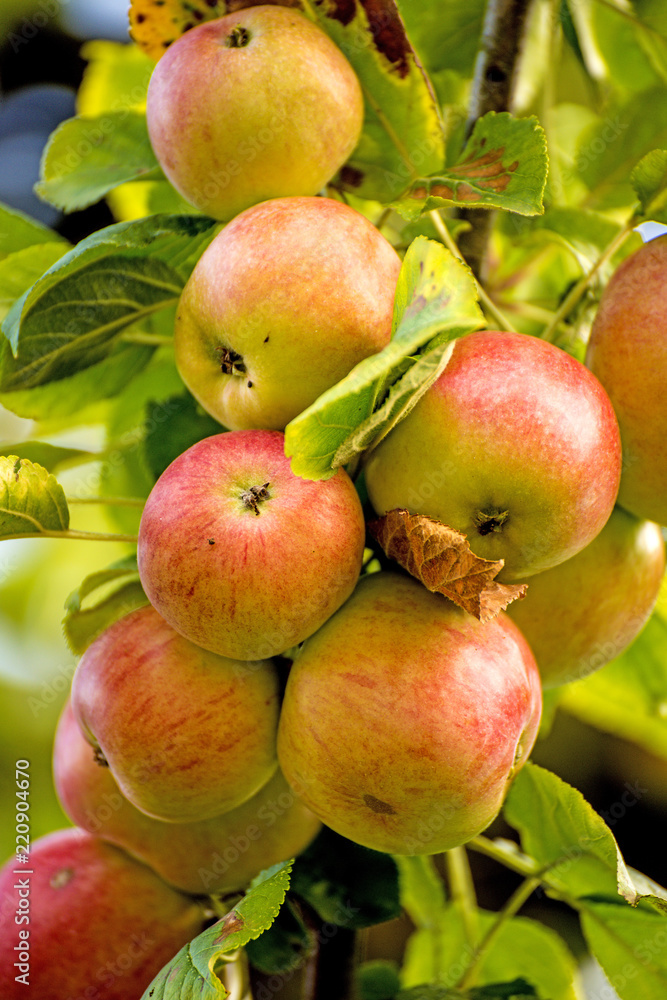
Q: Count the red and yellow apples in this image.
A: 10